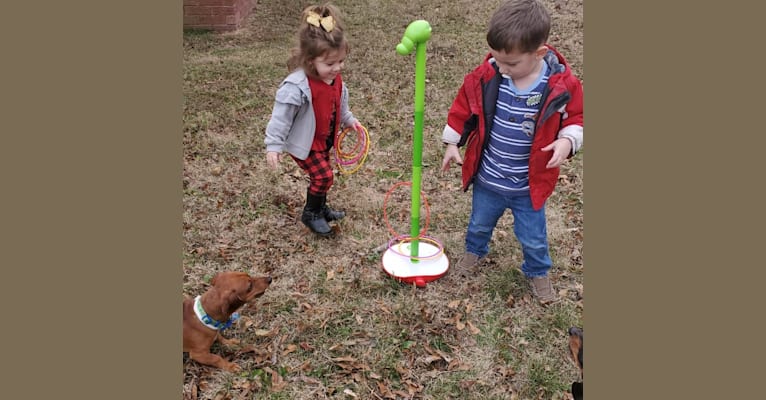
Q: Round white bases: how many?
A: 1